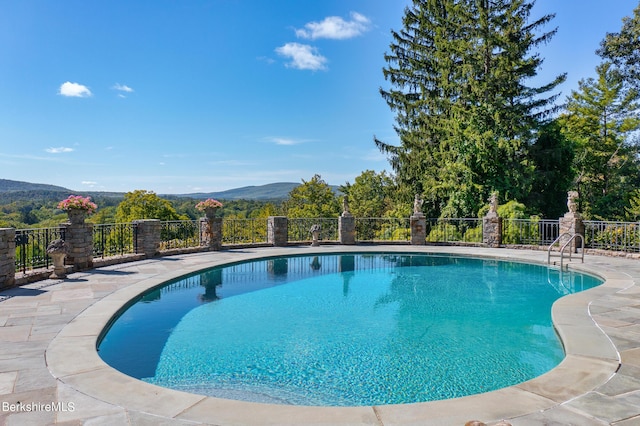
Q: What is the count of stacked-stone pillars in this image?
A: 9